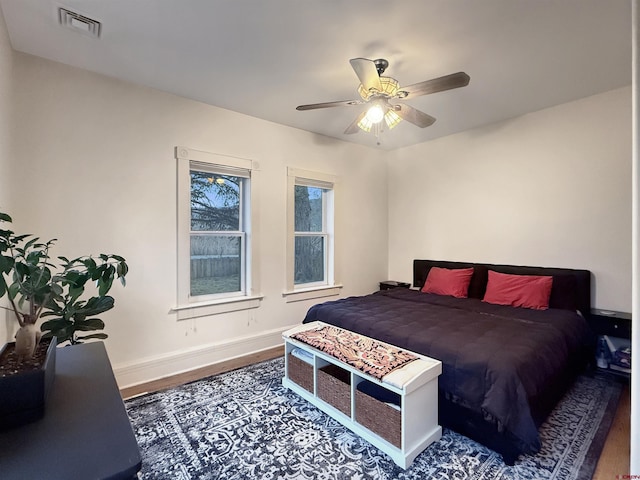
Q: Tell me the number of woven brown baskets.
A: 3